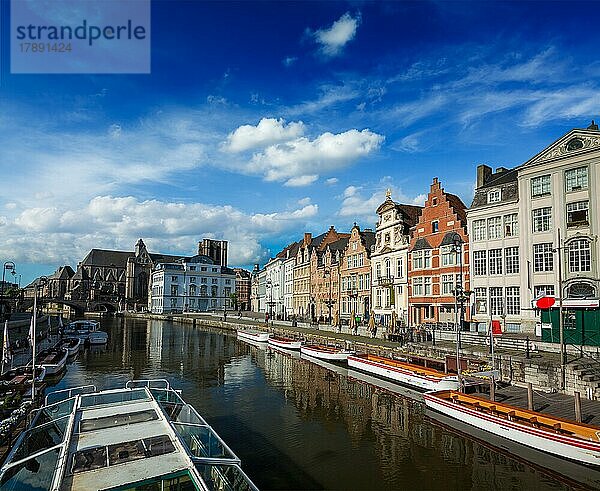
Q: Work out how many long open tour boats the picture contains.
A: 5